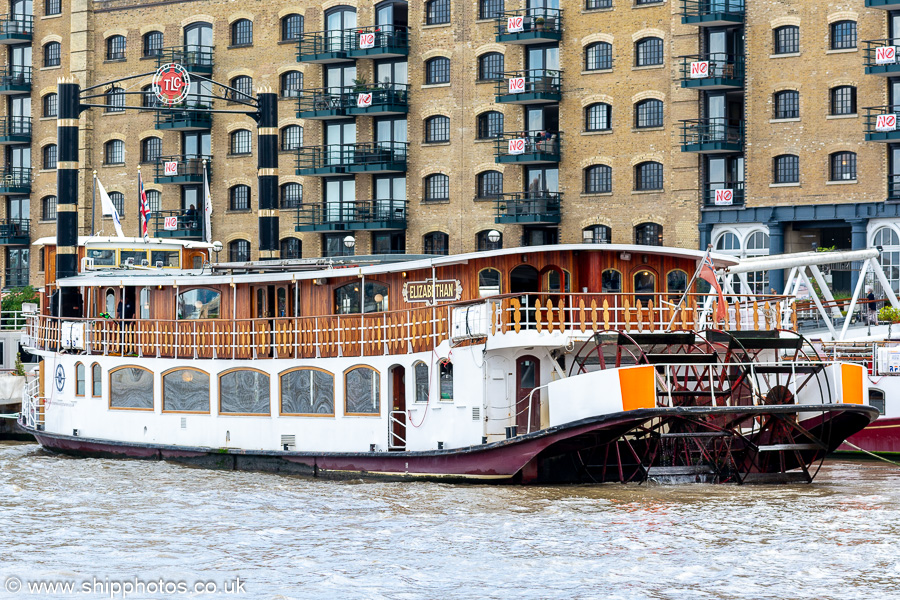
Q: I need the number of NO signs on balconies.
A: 11